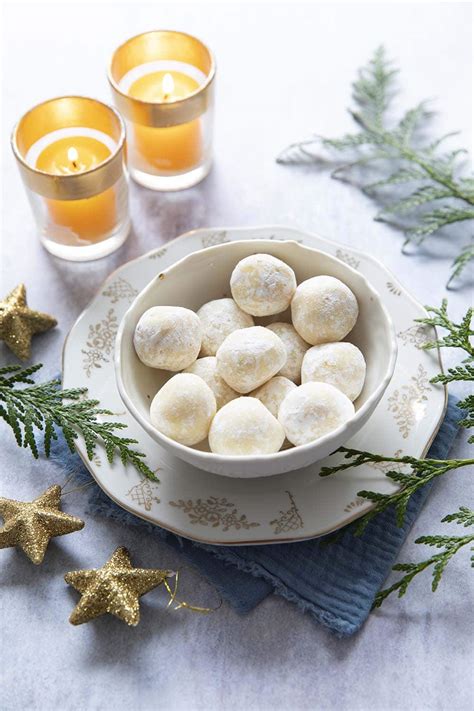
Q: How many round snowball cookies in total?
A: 12